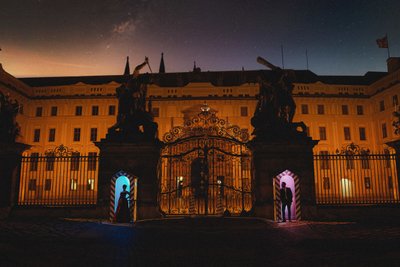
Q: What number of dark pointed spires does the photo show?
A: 2